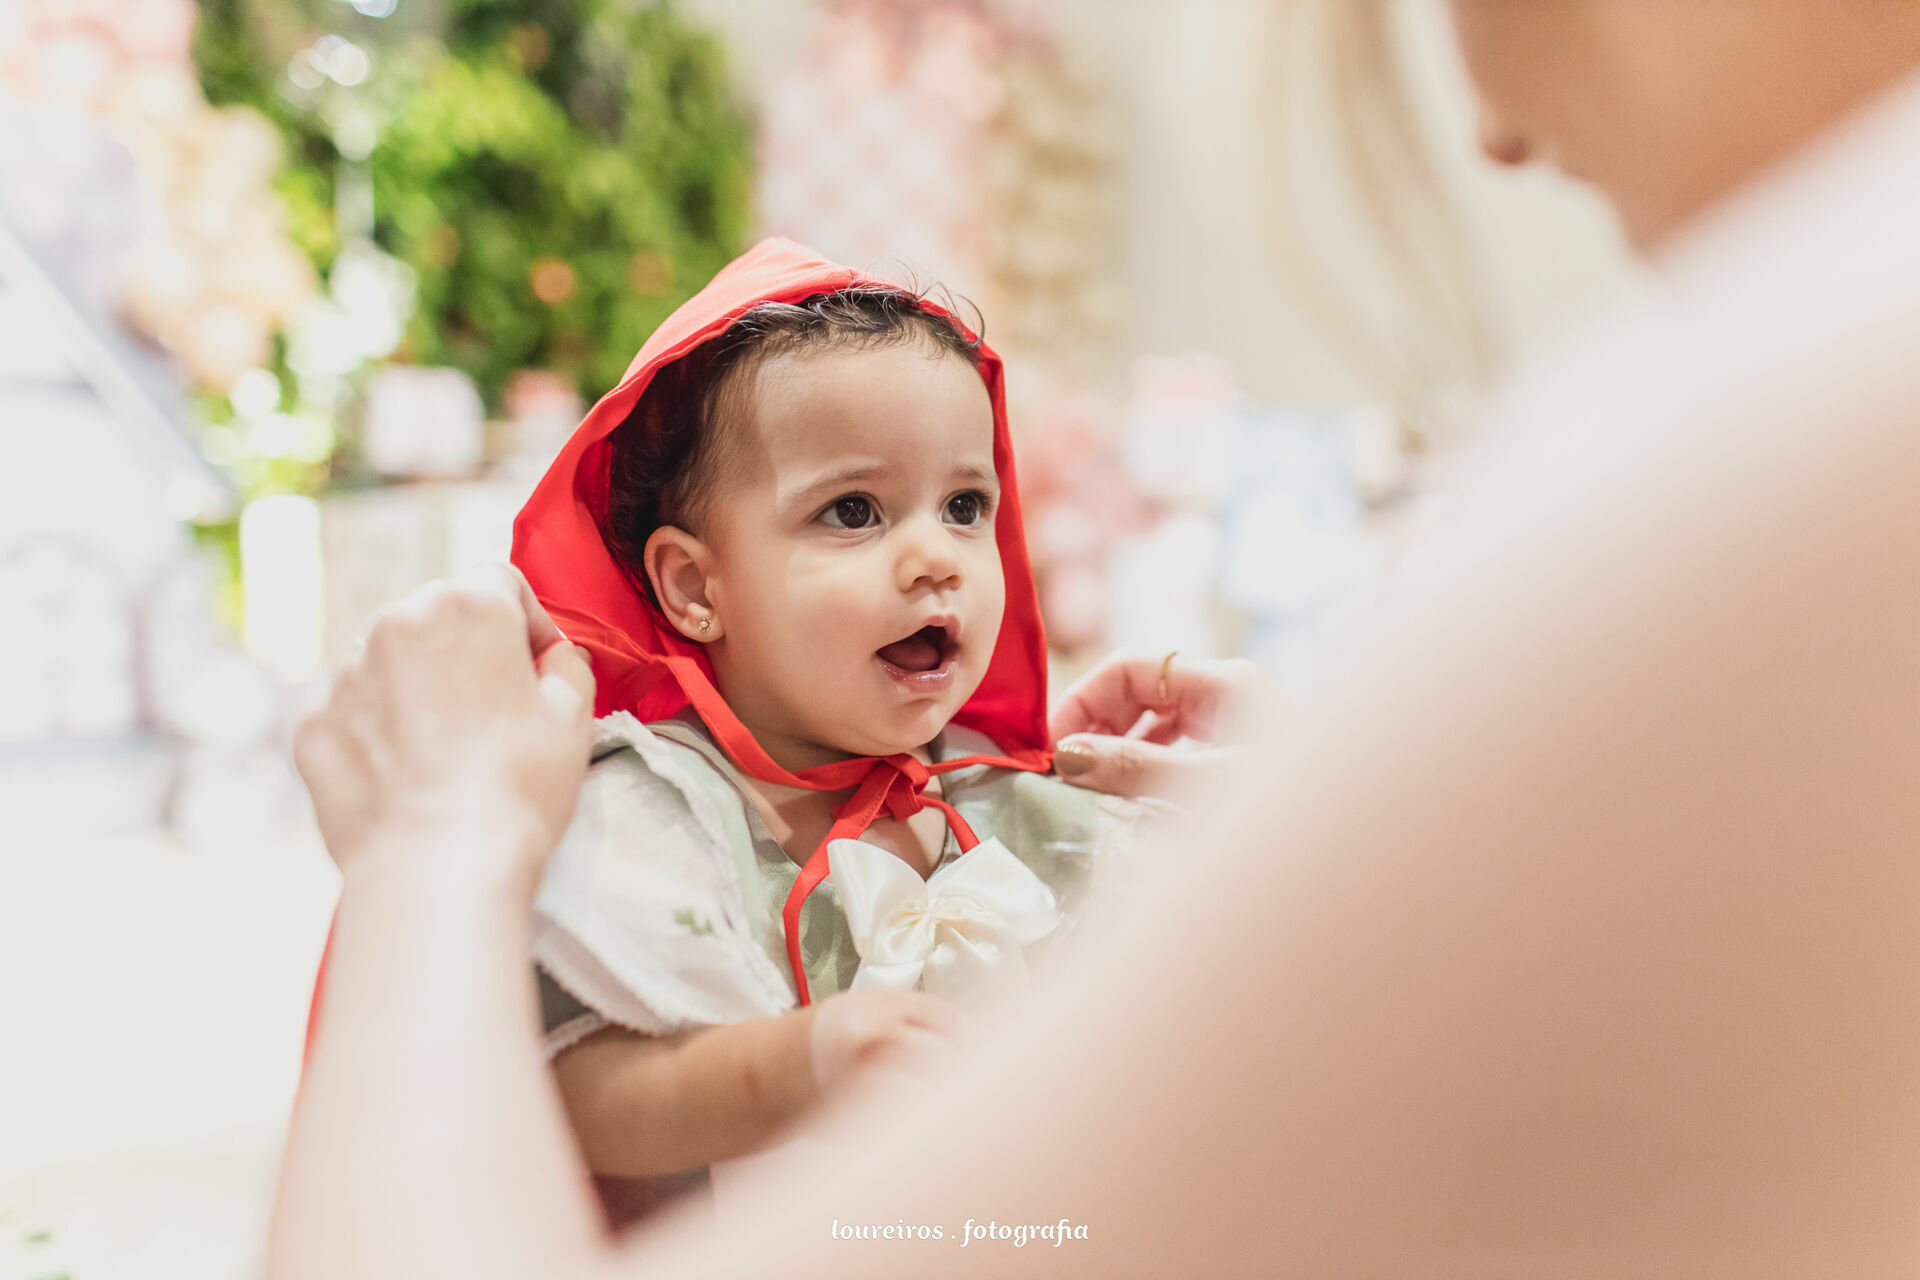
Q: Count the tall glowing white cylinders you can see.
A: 1